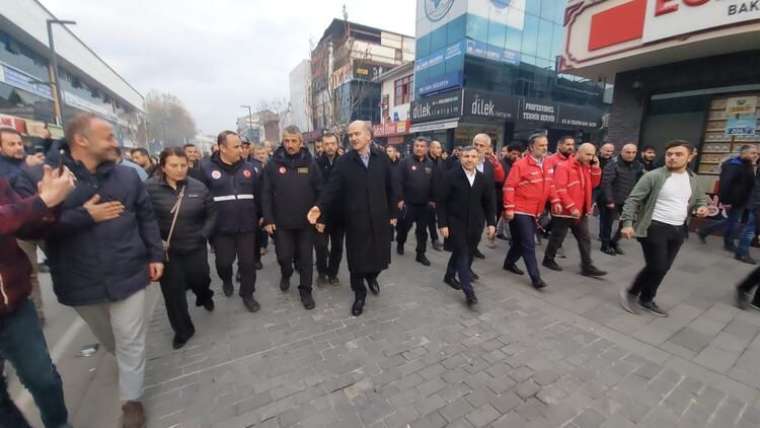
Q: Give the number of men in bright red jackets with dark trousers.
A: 3